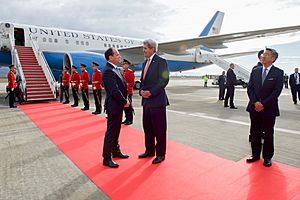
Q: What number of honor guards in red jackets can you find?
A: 6